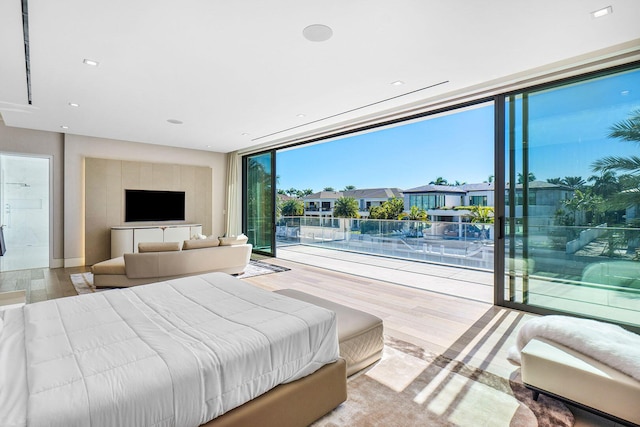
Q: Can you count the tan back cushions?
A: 3